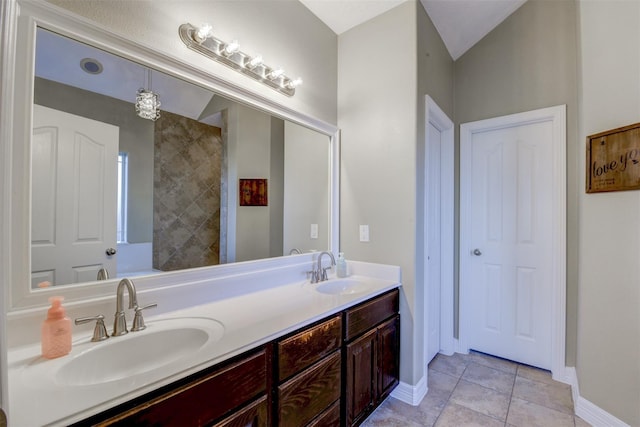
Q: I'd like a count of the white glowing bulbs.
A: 5